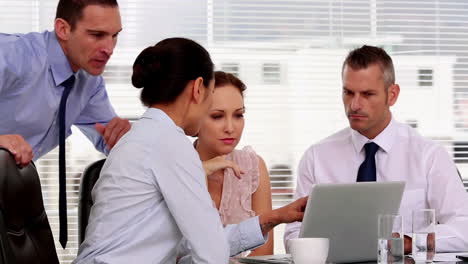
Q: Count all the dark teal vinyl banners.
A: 0